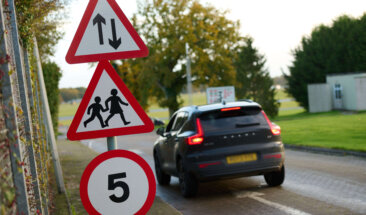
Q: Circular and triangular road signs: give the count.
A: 3